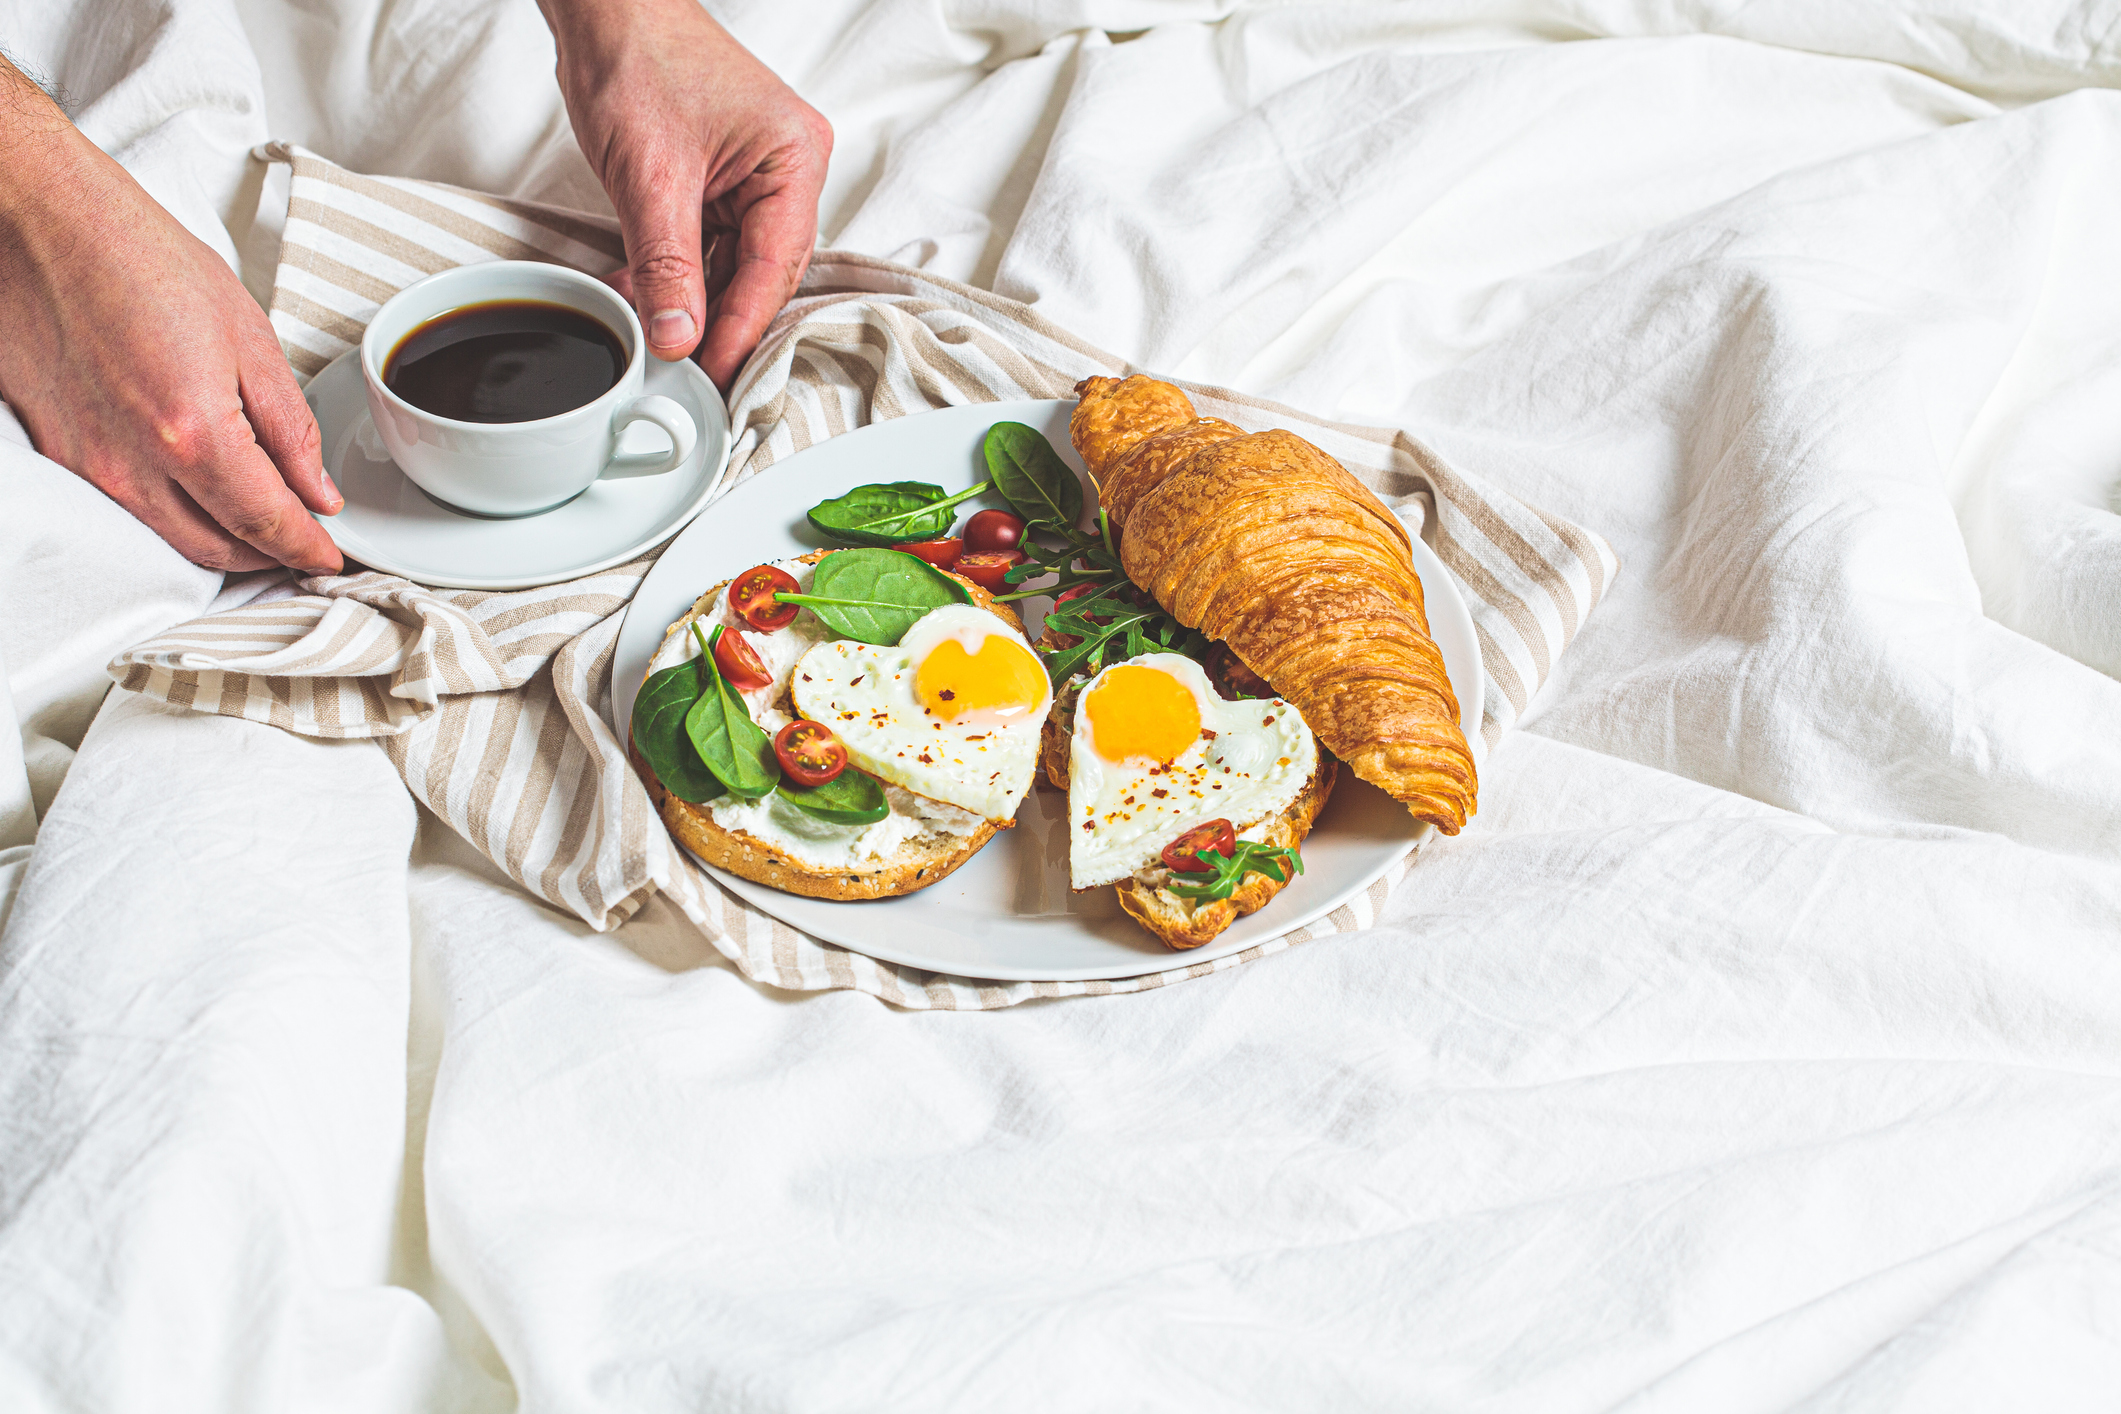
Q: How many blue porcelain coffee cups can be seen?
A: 0